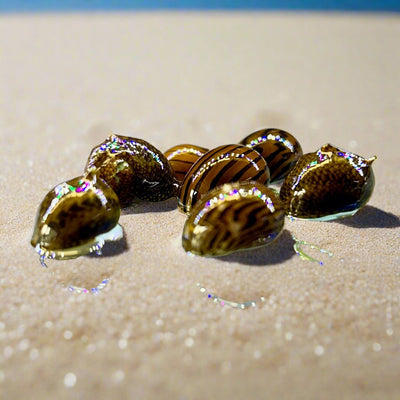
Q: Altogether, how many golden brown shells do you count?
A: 7